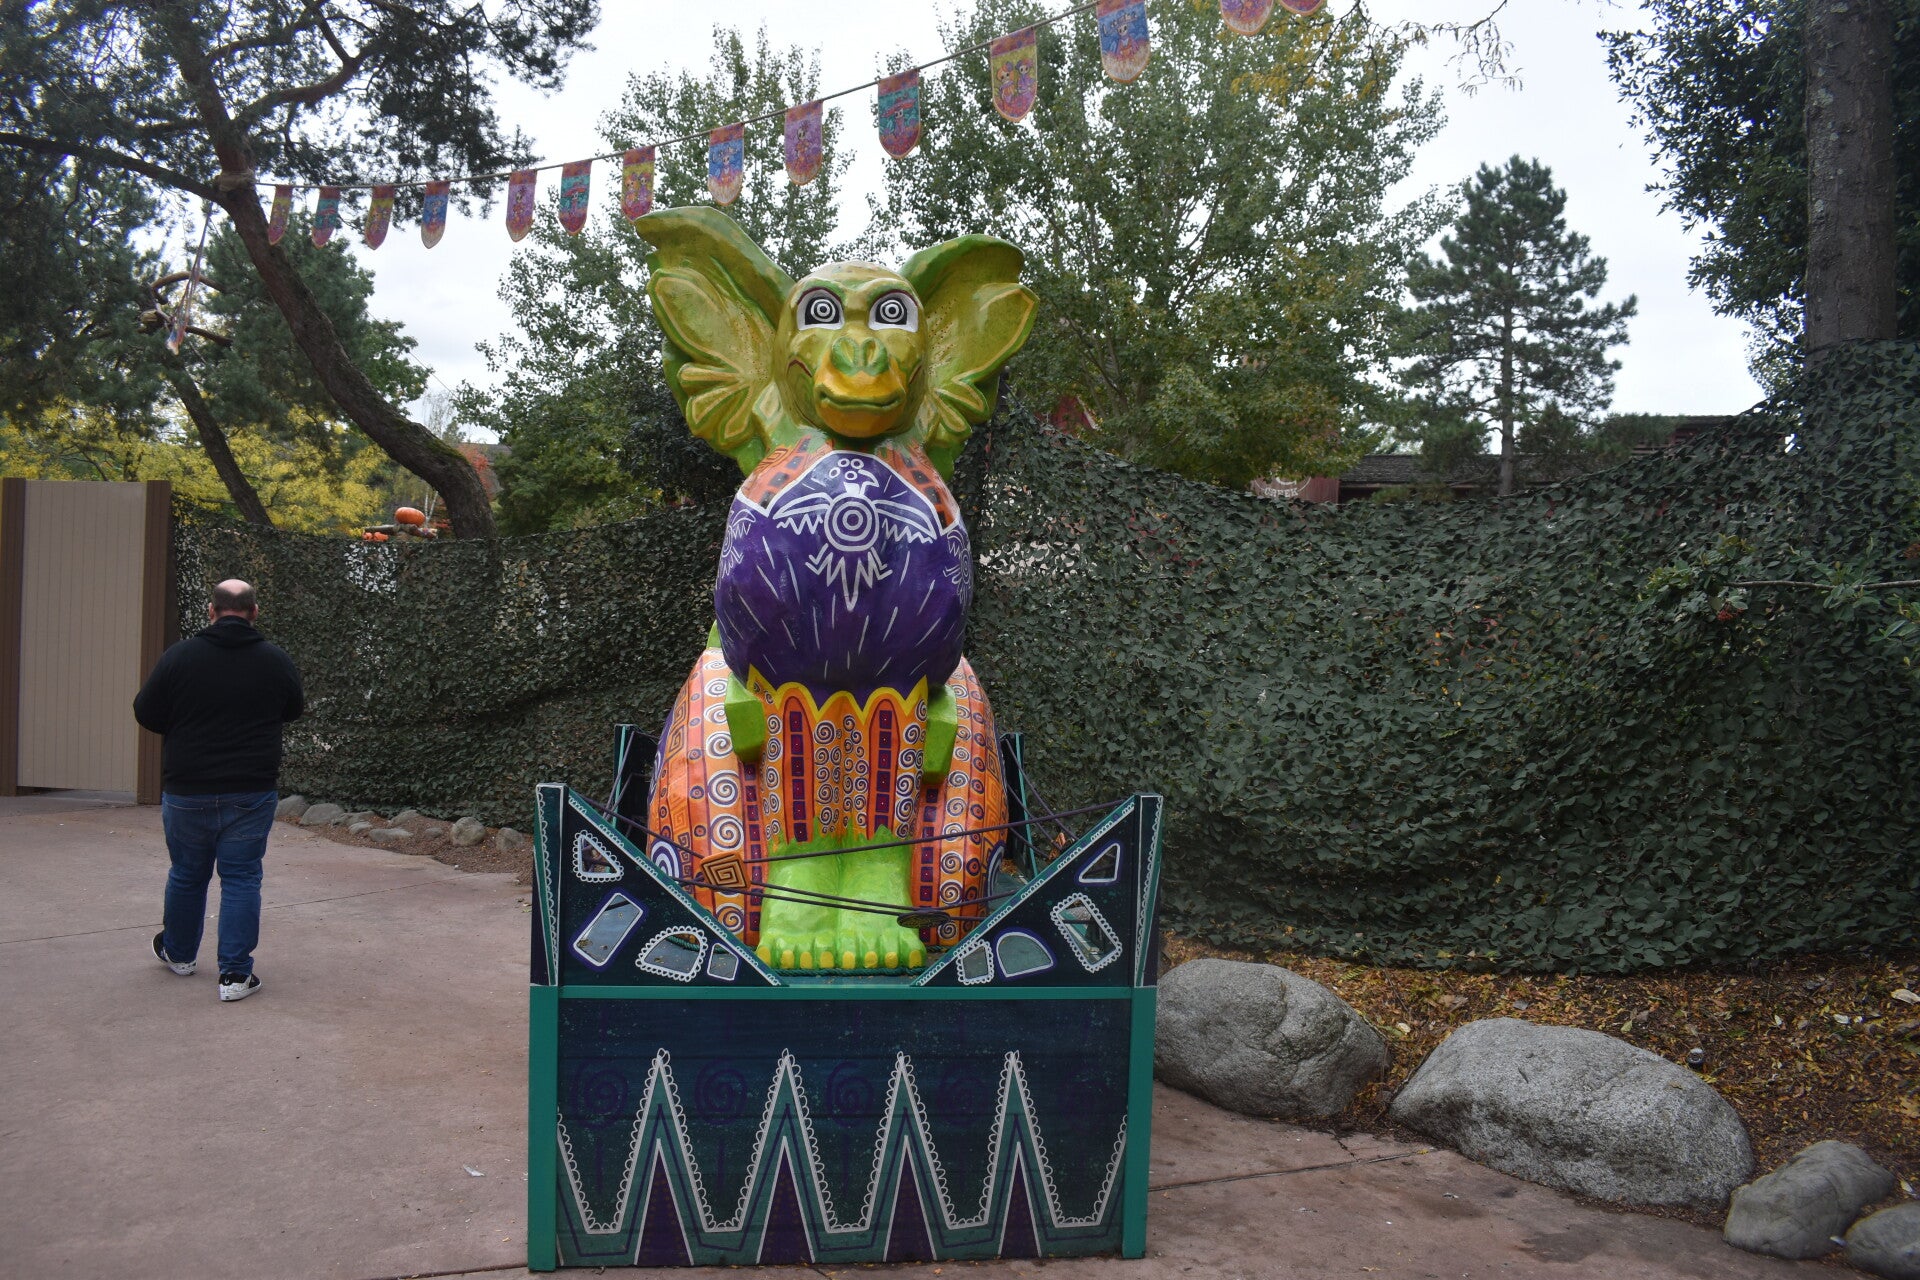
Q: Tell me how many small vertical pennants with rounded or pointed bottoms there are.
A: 14